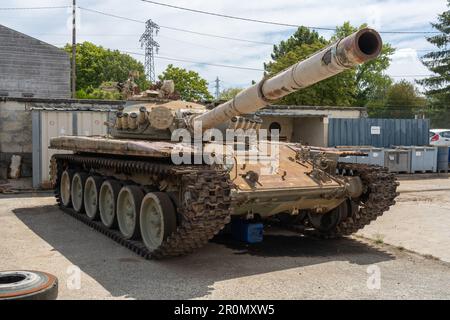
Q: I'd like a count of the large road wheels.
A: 6